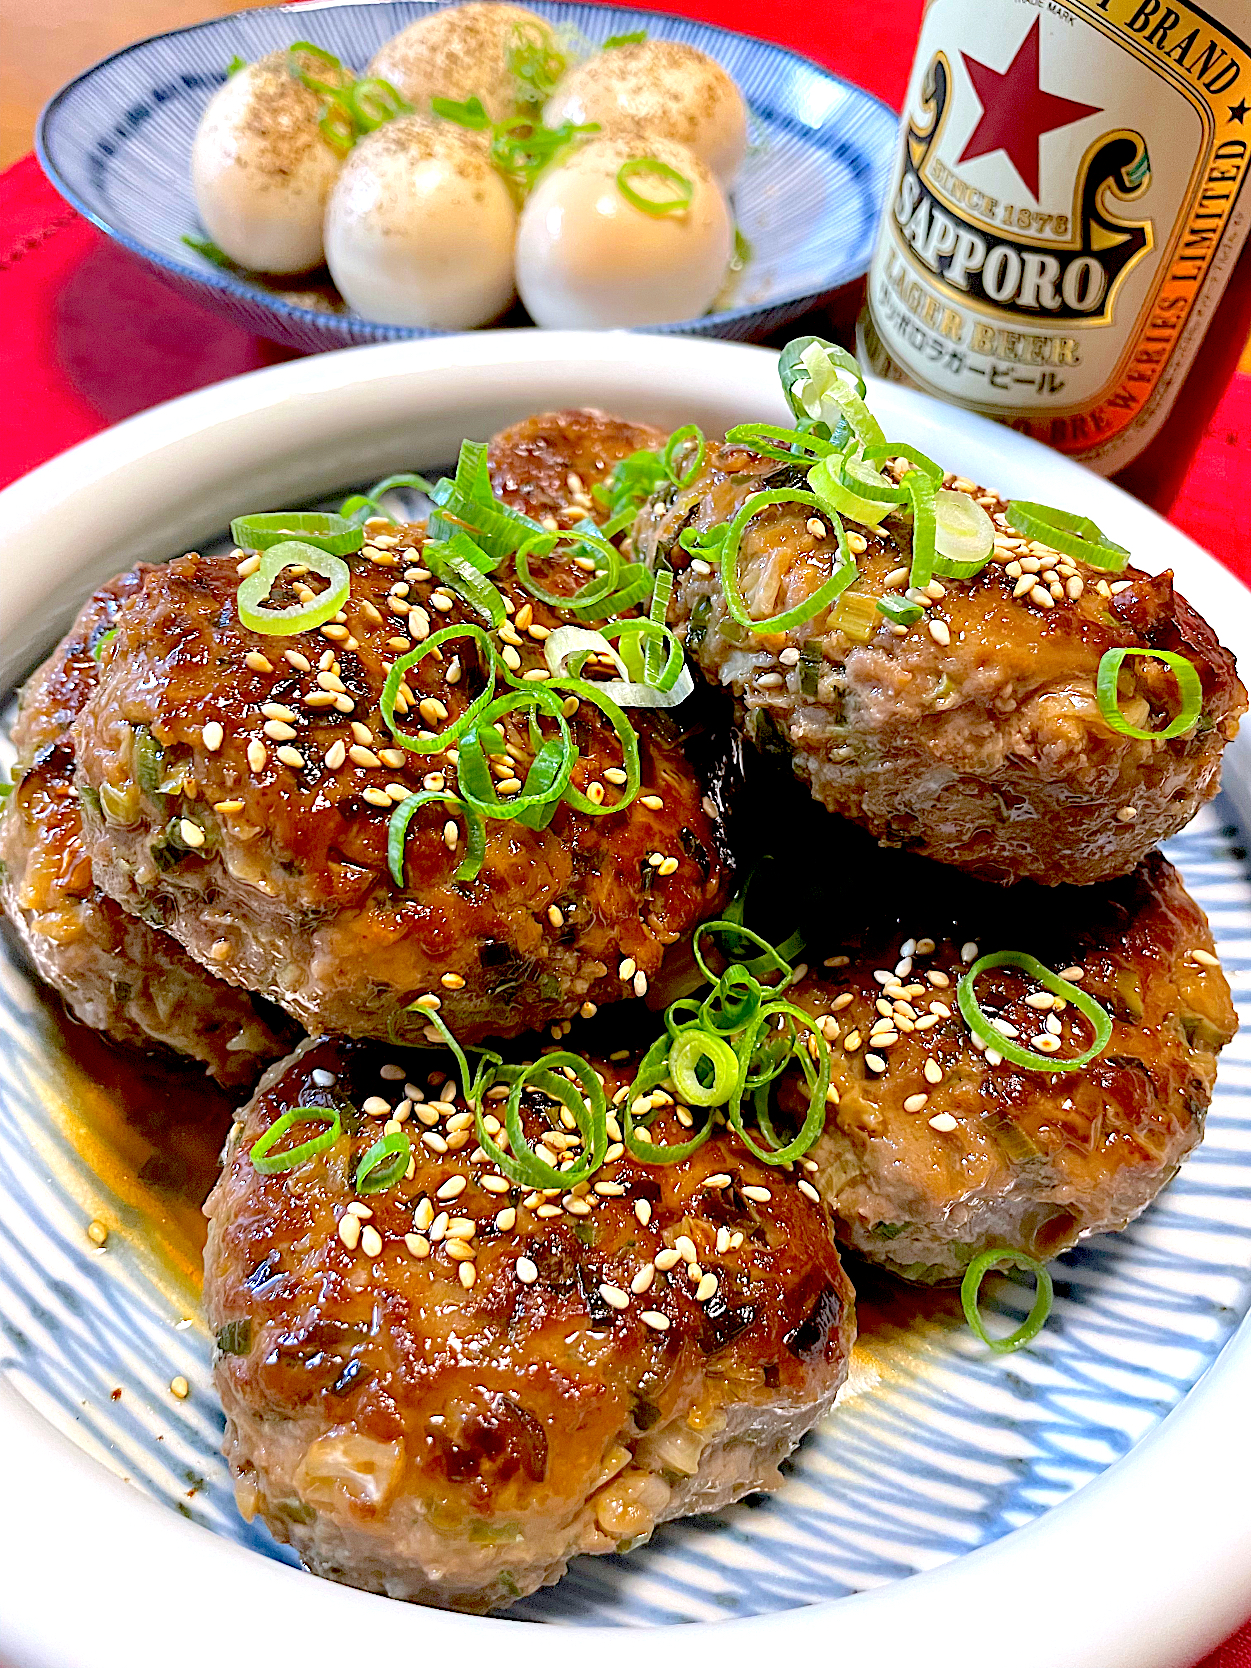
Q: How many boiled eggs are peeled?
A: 5